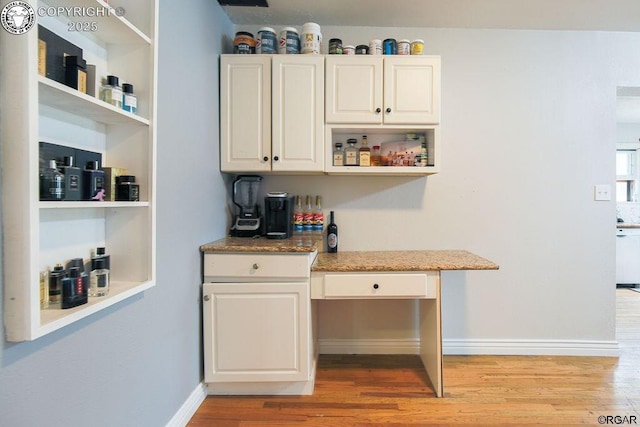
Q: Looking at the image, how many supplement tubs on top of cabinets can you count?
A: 11